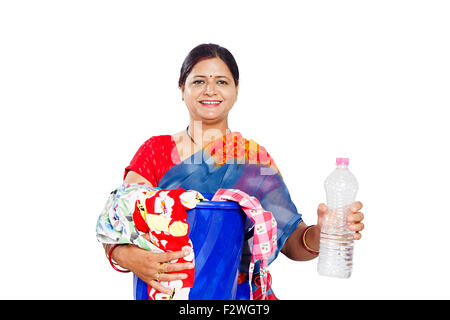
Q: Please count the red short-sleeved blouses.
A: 1